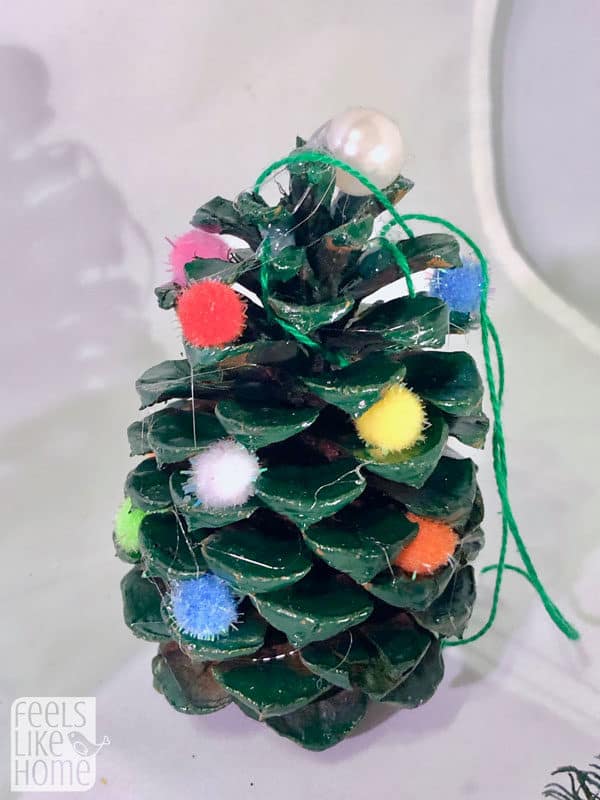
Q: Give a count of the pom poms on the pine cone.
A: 8